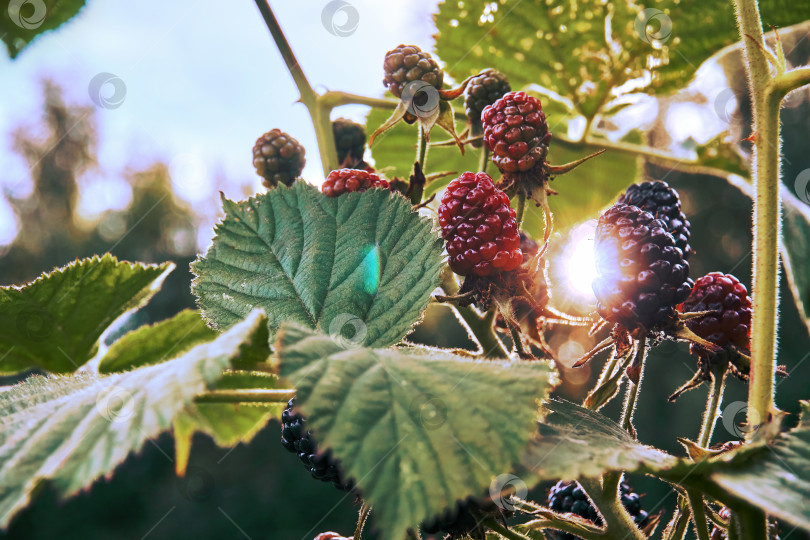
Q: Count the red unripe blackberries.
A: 4